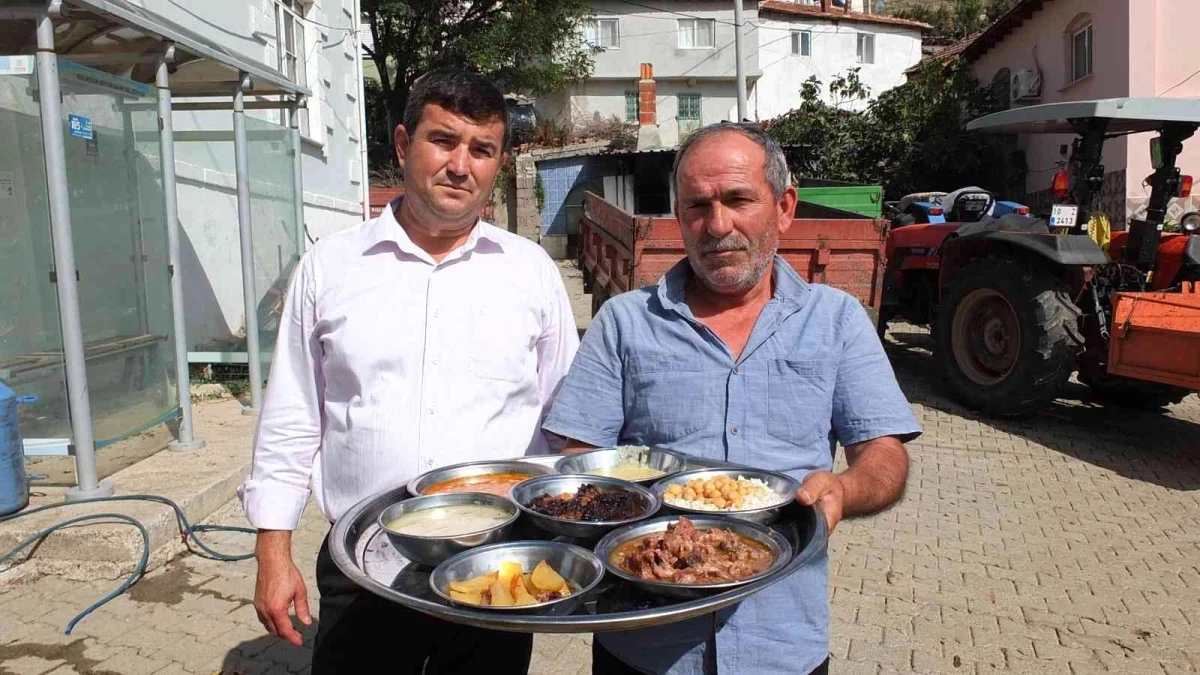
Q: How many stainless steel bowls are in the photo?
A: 7